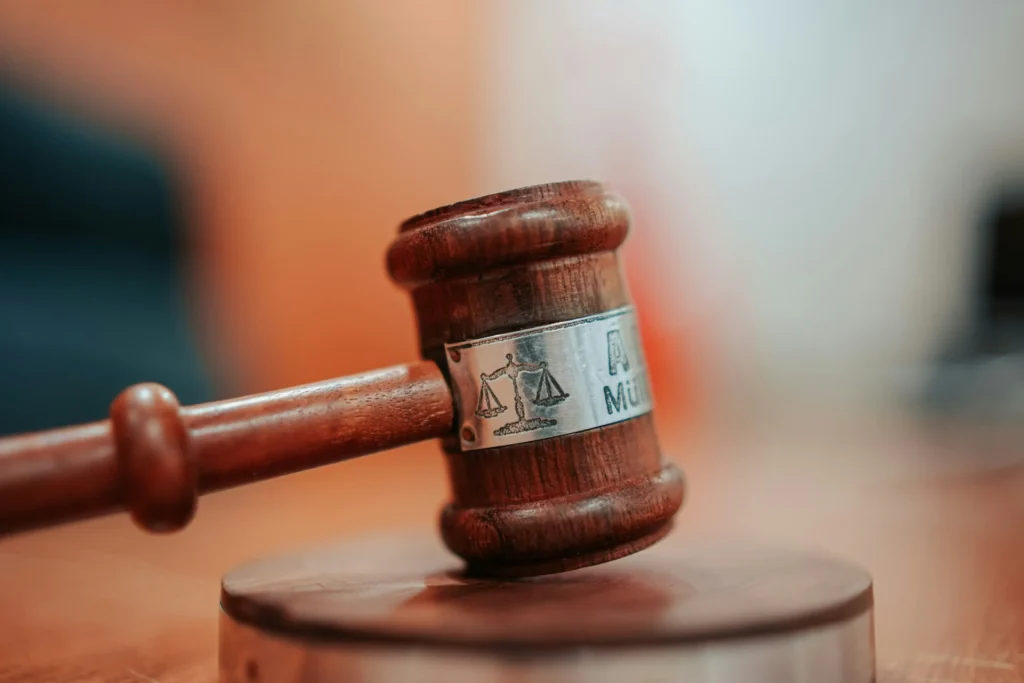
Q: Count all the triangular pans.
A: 2